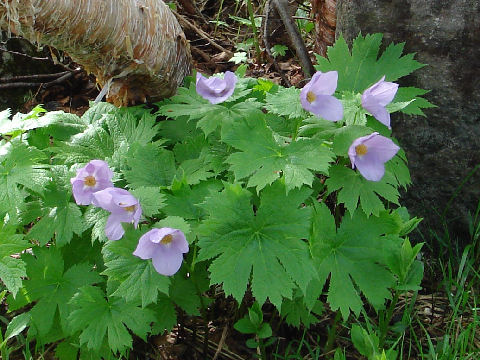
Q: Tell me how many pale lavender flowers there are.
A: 7